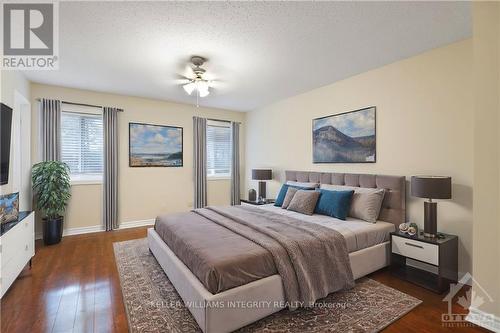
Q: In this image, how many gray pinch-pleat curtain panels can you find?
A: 4